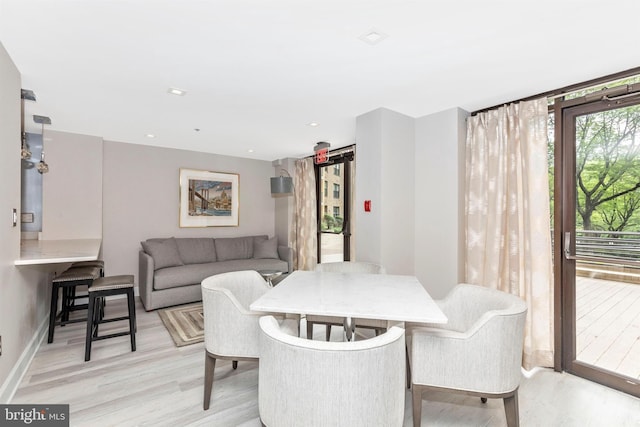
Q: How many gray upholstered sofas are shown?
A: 1